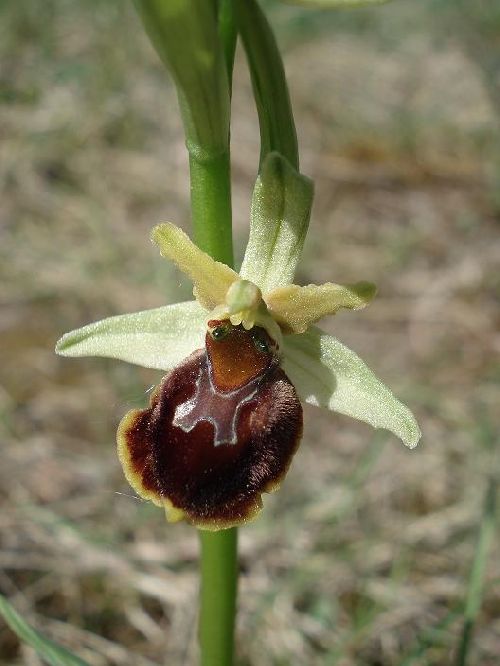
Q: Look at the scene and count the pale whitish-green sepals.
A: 3